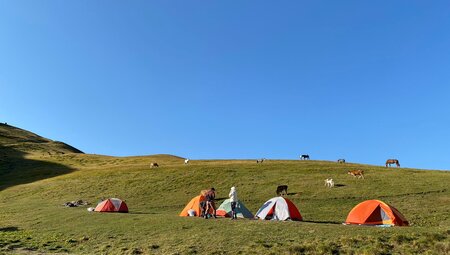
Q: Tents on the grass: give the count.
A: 5